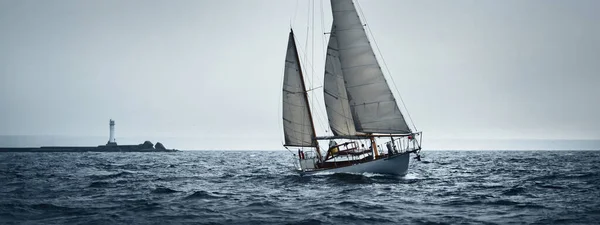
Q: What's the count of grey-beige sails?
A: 3